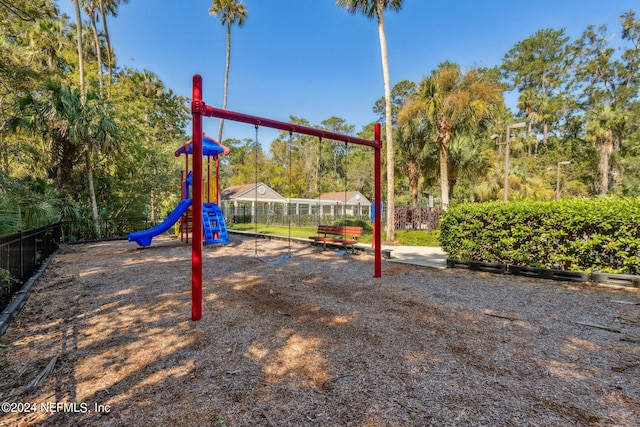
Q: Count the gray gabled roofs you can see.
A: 2